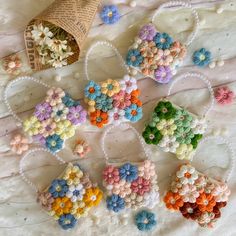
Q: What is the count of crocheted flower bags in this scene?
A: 7